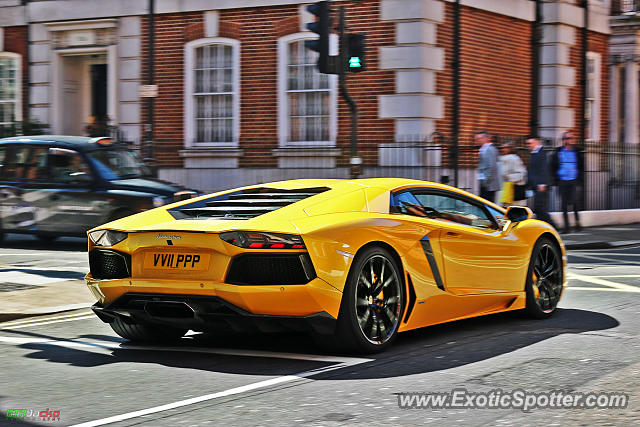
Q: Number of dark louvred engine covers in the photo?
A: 1